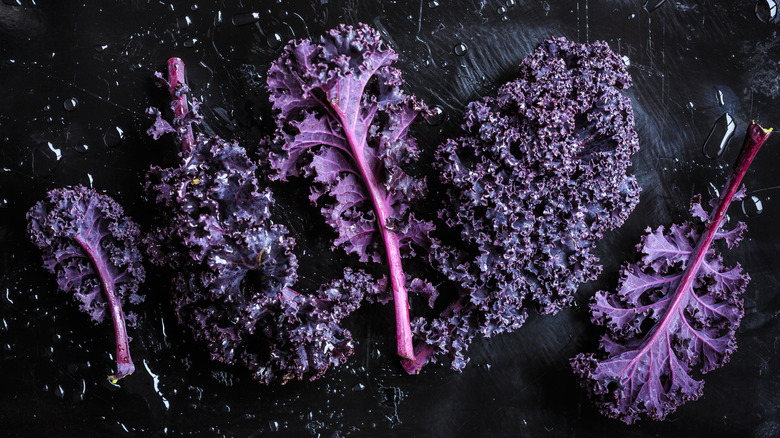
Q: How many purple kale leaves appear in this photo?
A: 5